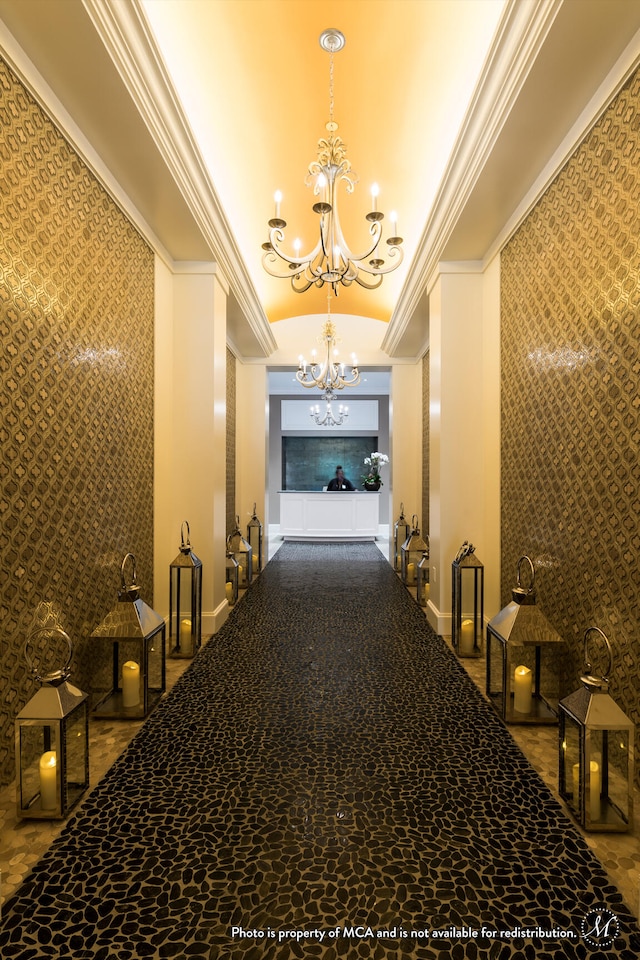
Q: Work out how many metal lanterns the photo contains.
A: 12